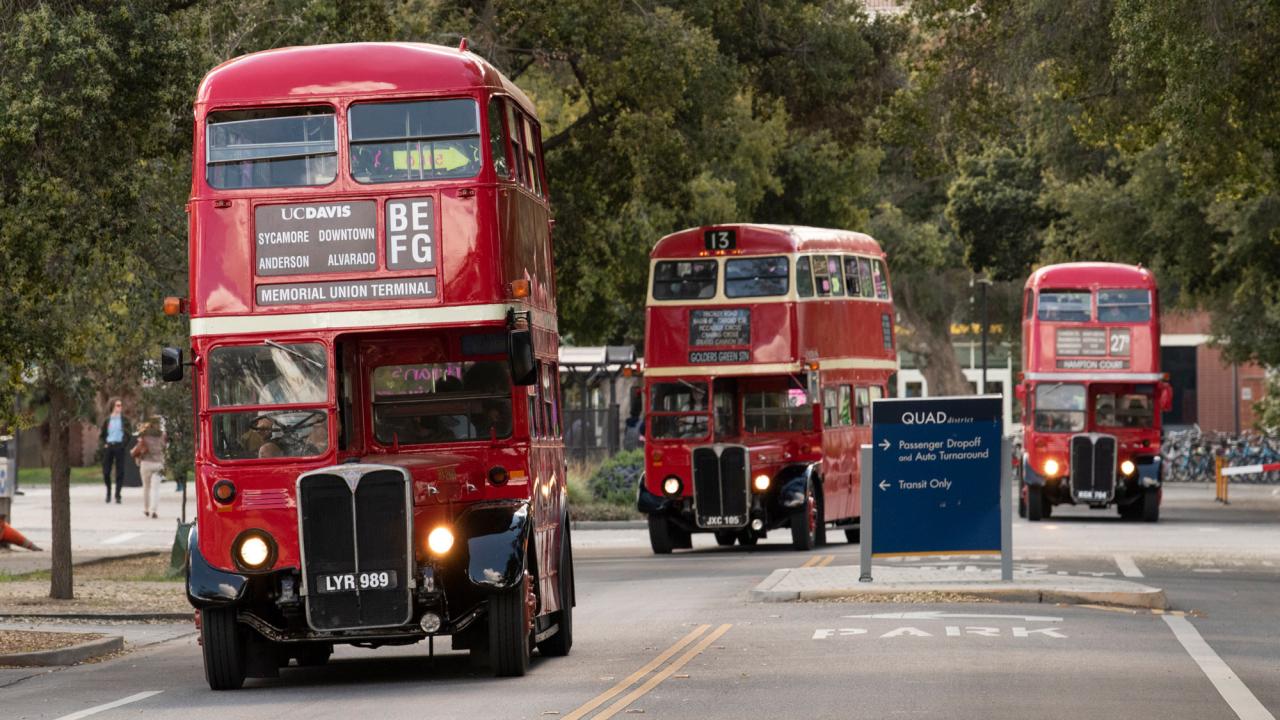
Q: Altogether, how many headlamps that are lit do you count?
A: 6